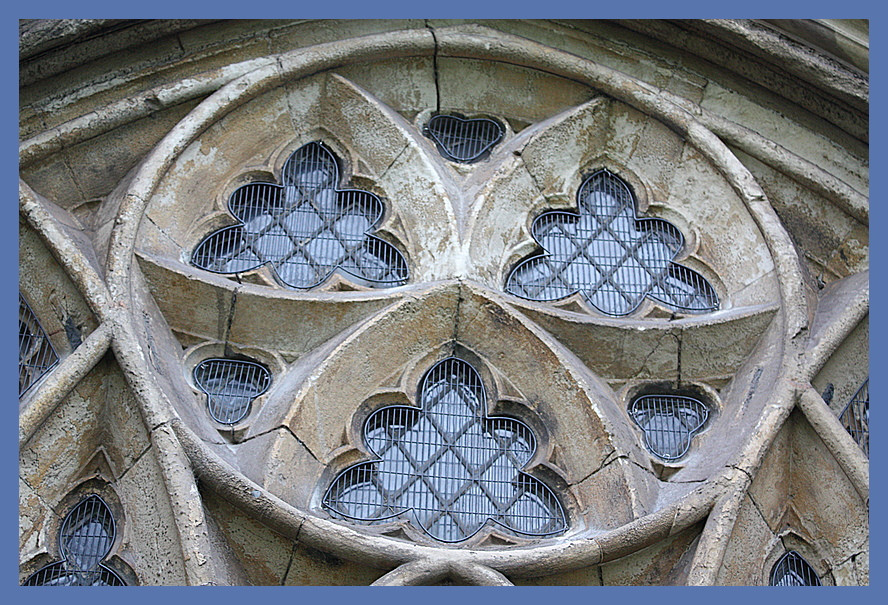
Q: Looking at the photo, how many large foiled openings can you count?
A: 3